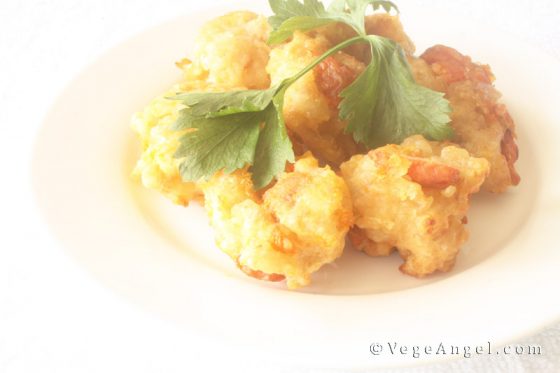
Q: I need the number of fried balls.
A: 7